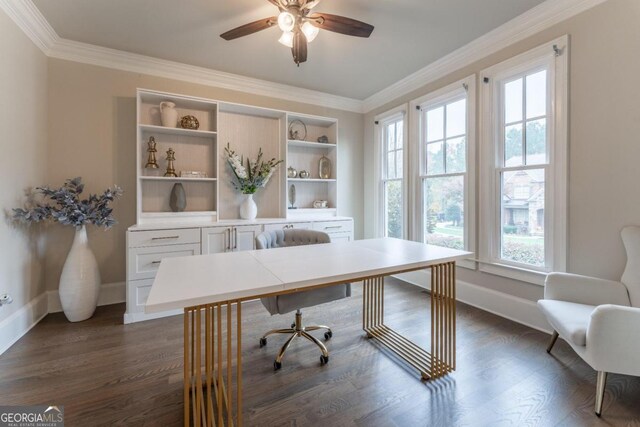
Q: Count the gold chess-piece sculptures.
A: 2